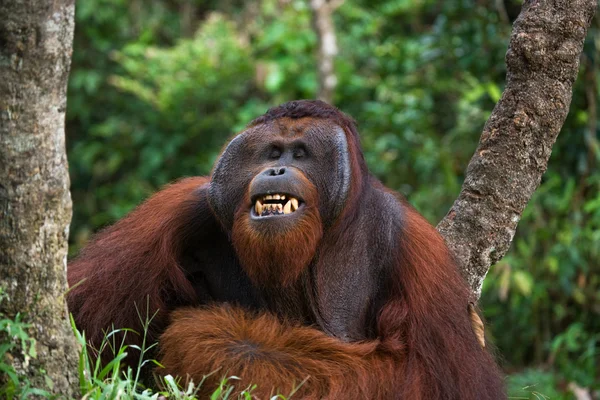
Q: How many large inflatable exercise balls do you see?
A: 0